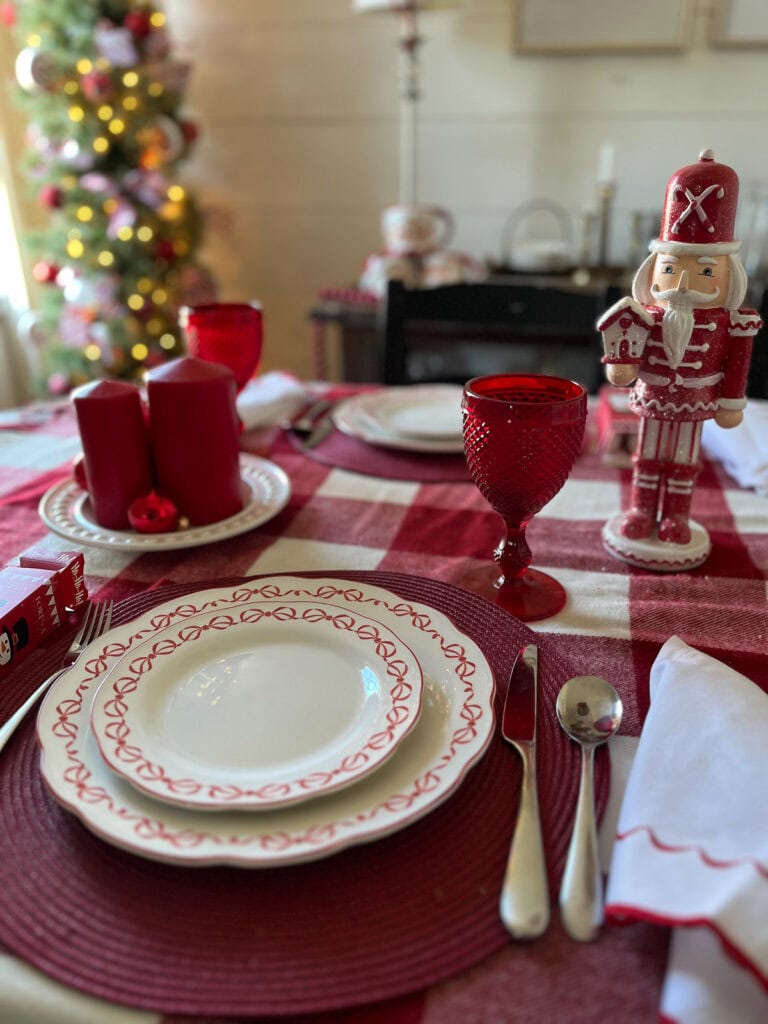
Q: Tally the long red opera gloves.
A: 0